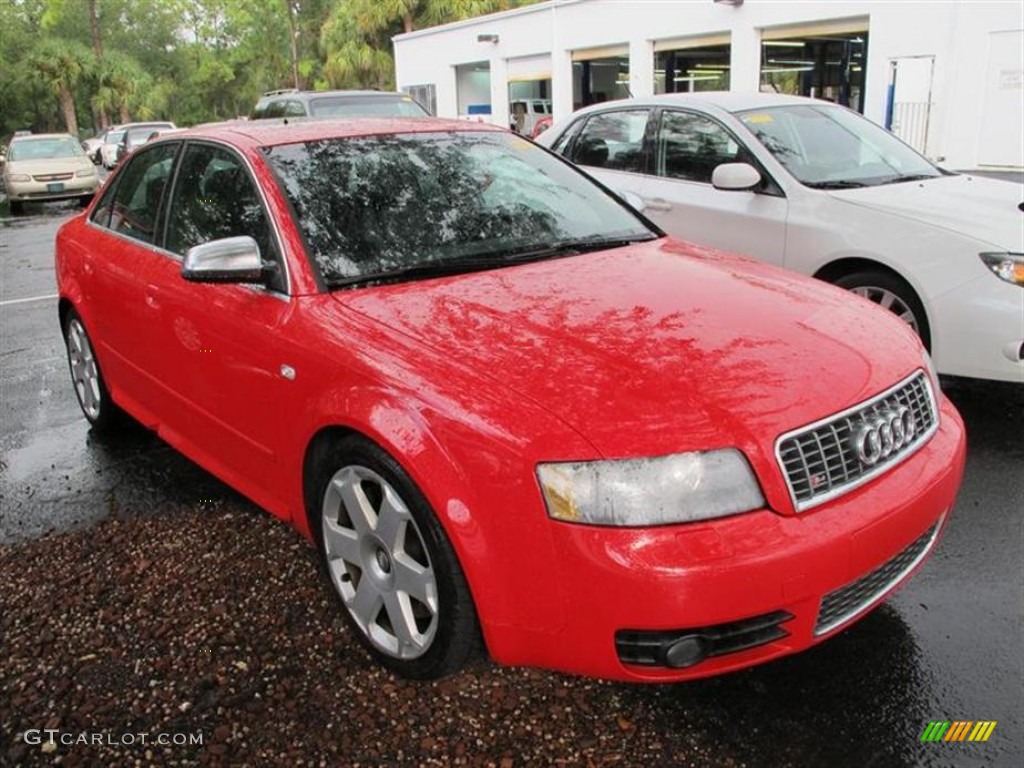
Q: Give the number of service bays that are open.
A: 5